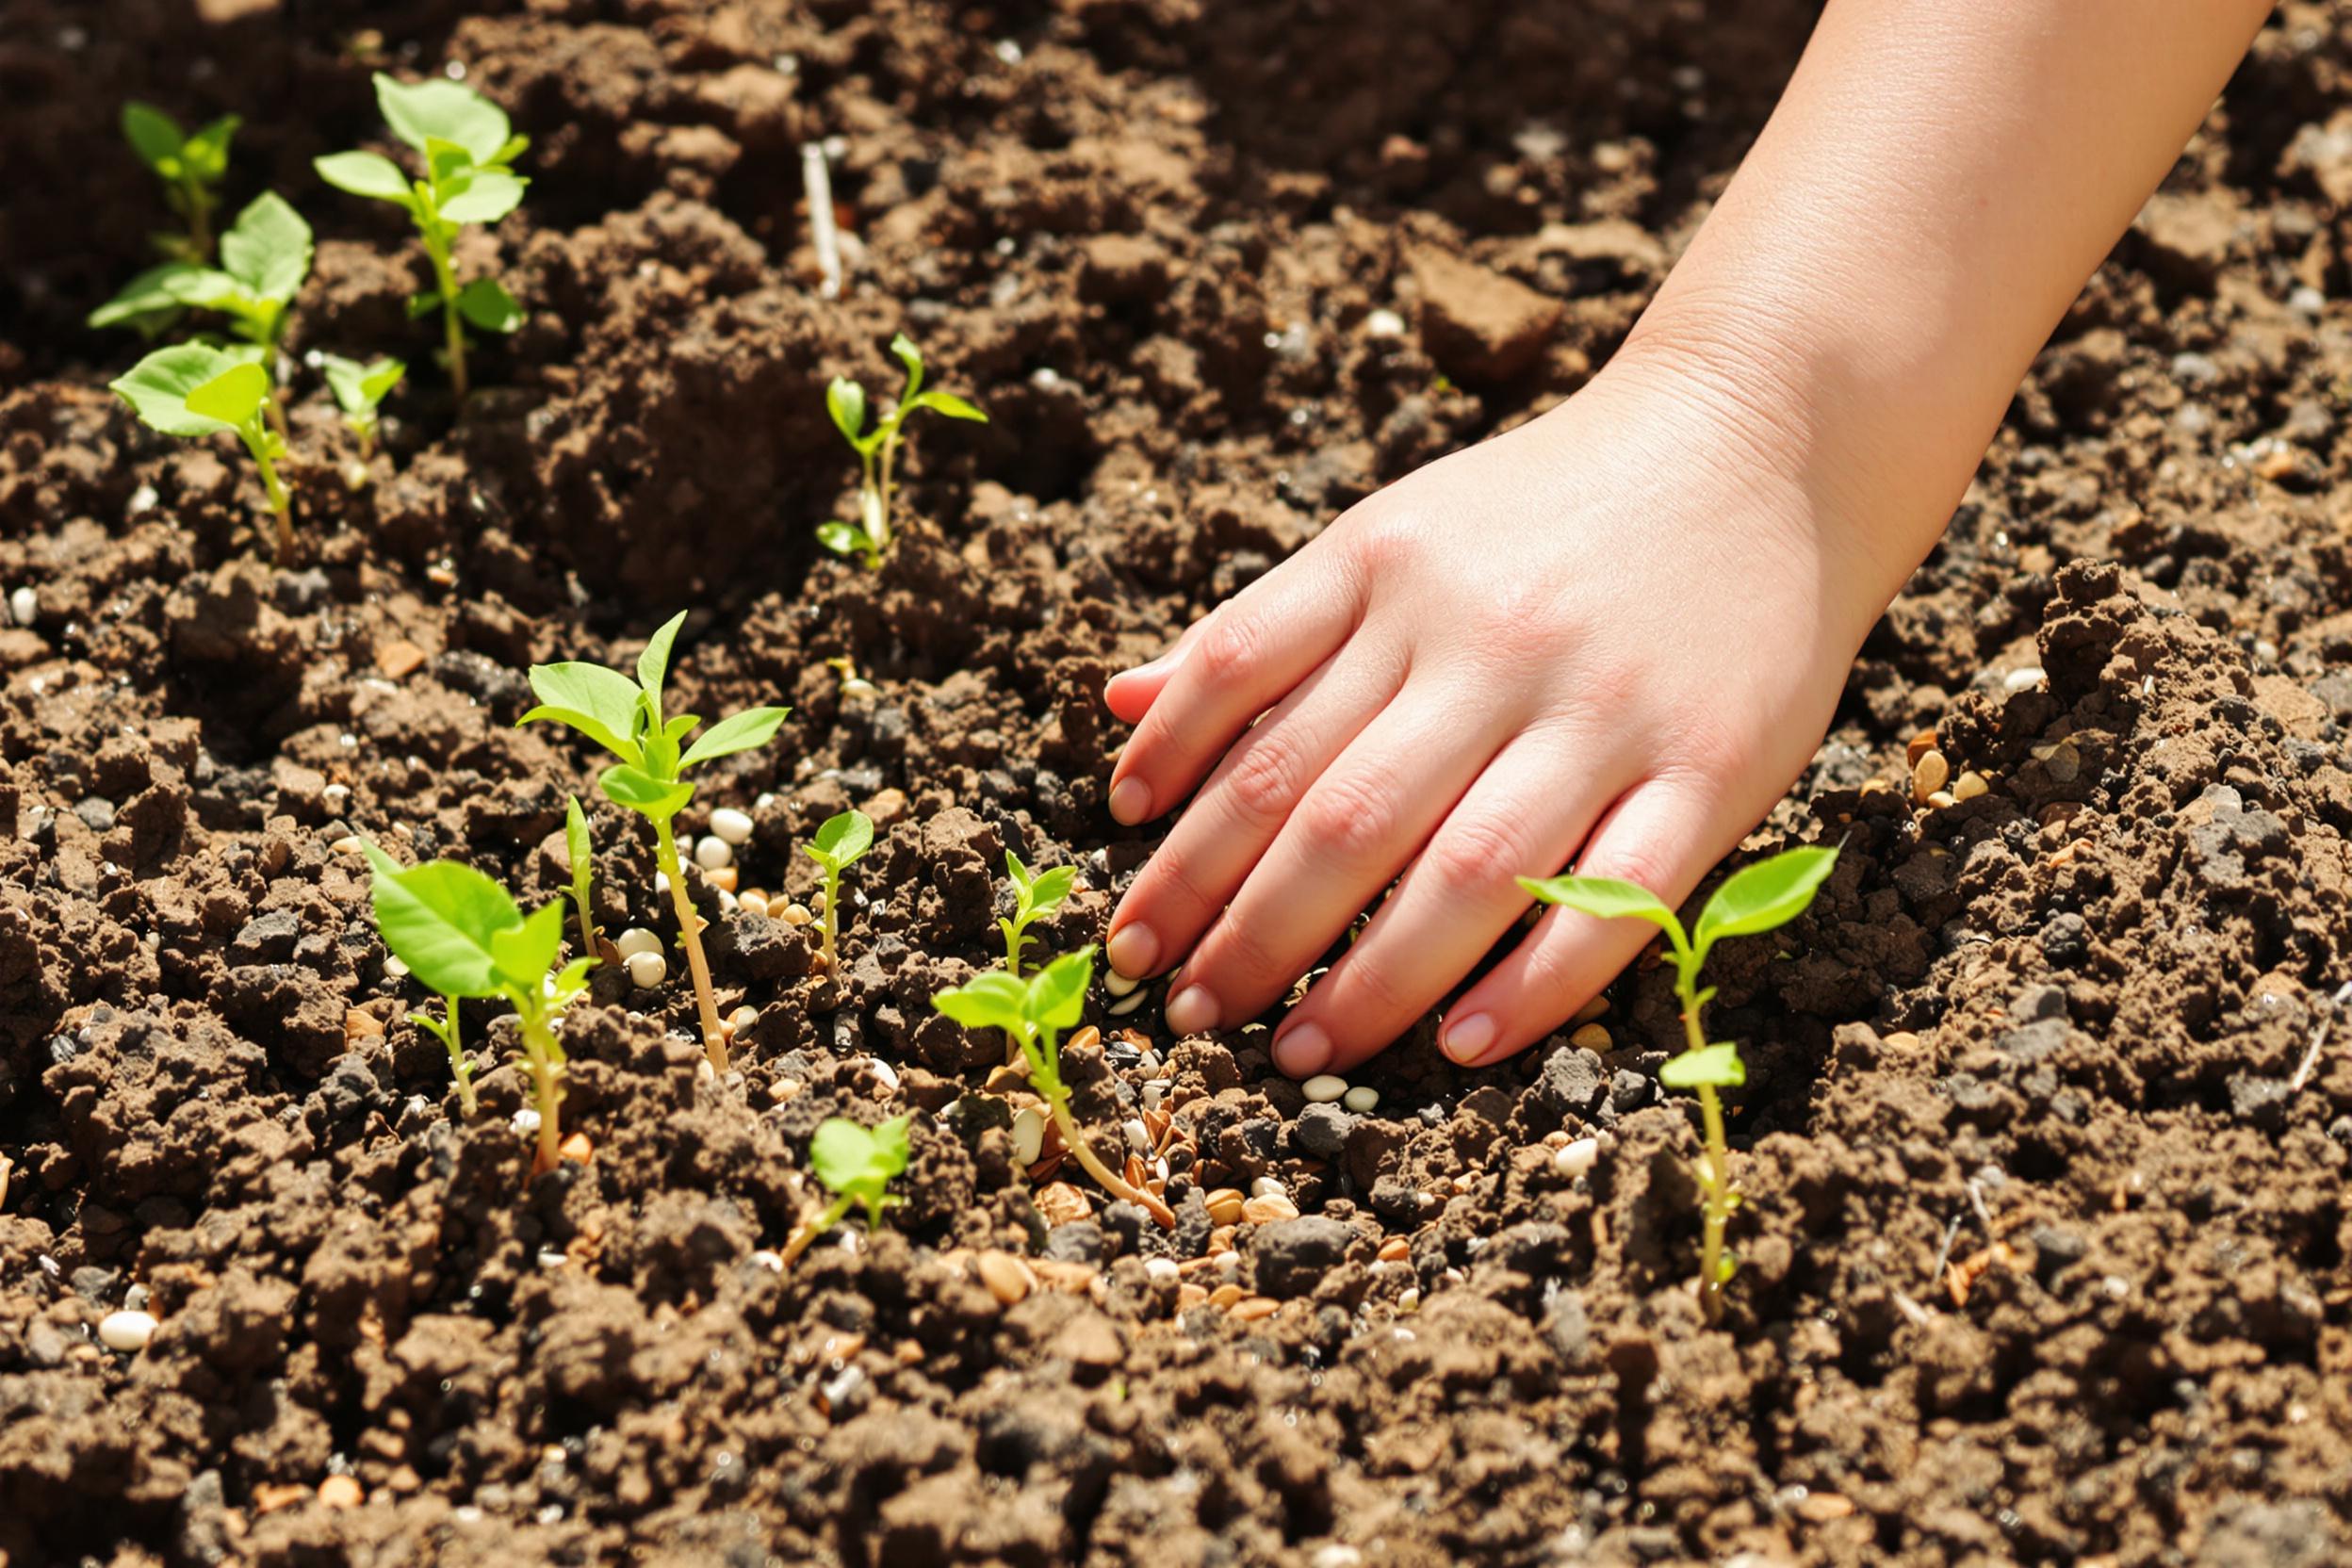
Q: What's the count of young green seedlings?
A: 15